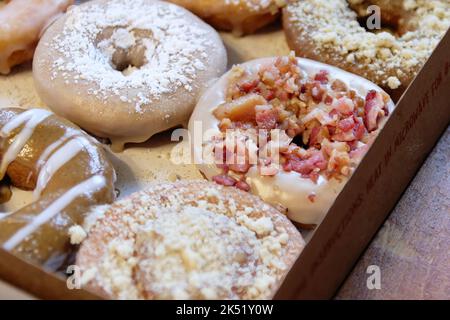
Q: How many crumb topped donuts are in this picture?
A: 2